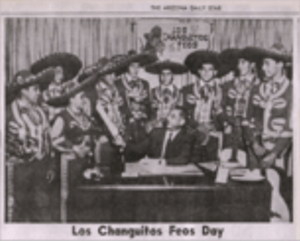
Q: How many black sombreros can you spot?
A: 9